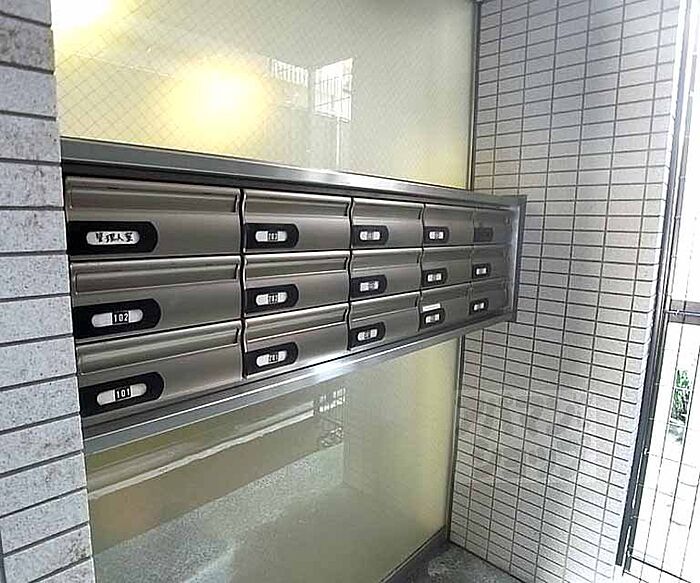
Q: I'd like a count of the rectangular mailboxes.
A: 15